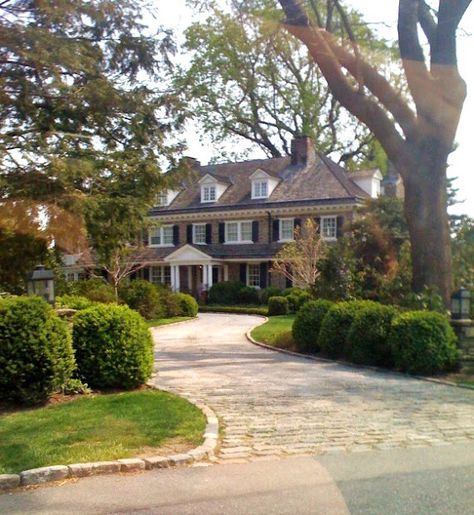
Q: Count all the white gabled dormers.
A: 4